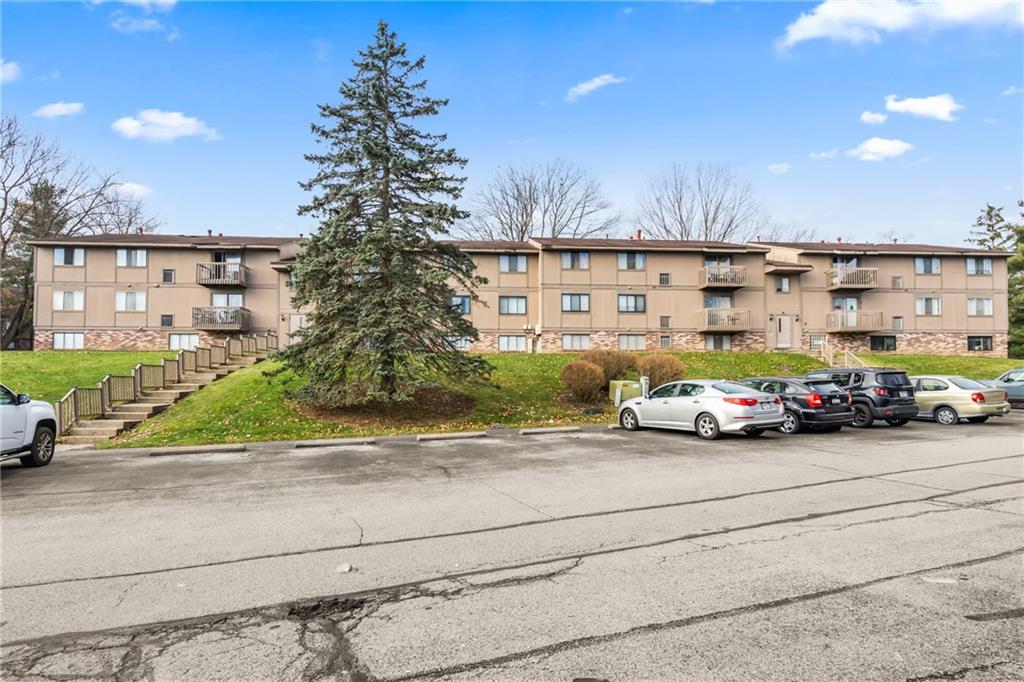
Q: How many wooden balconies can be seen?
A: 6